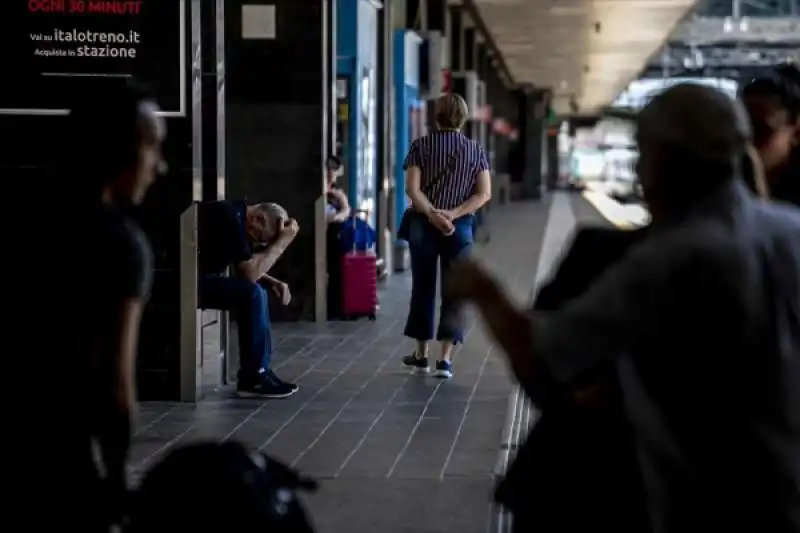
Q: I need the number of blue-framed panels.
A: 2